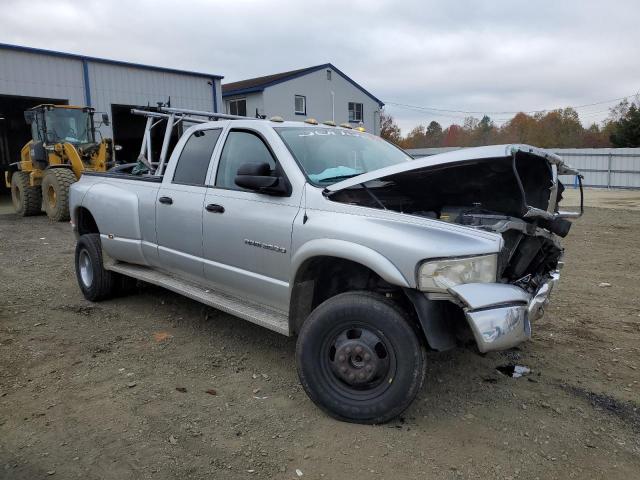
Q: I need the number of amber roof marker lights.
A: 5